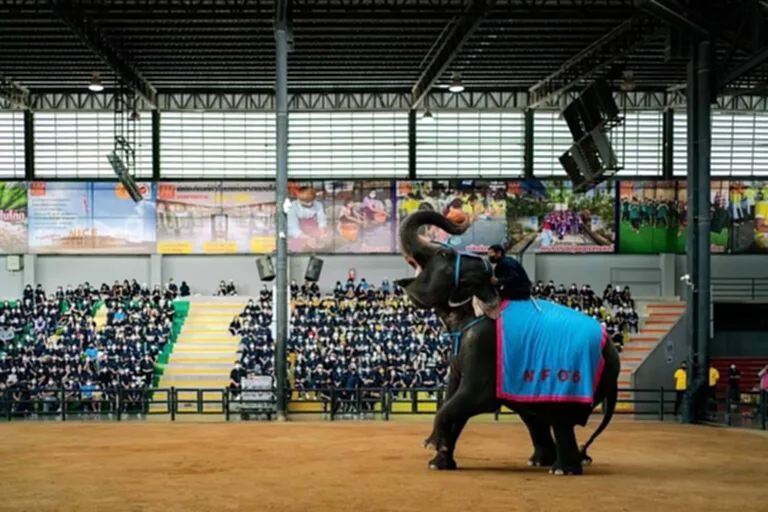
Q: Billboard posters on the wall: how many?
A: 8